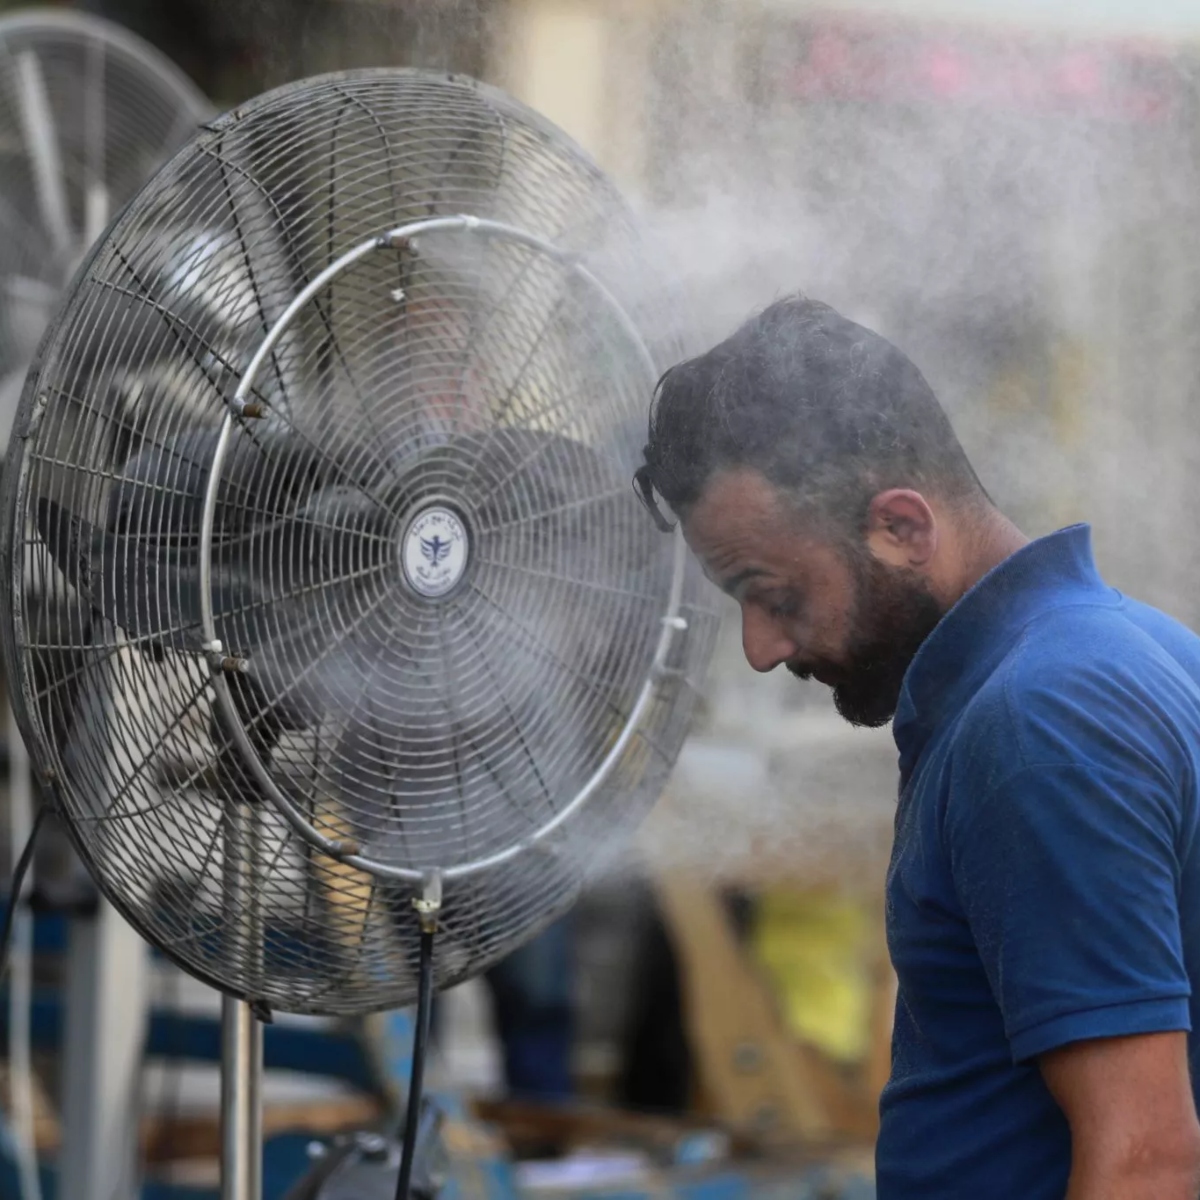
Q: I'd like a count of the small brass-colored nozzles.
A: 4